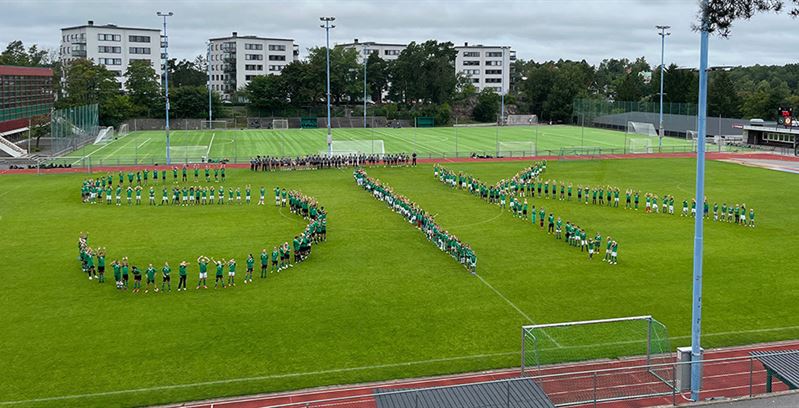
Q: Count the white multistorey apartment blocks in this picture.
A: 4